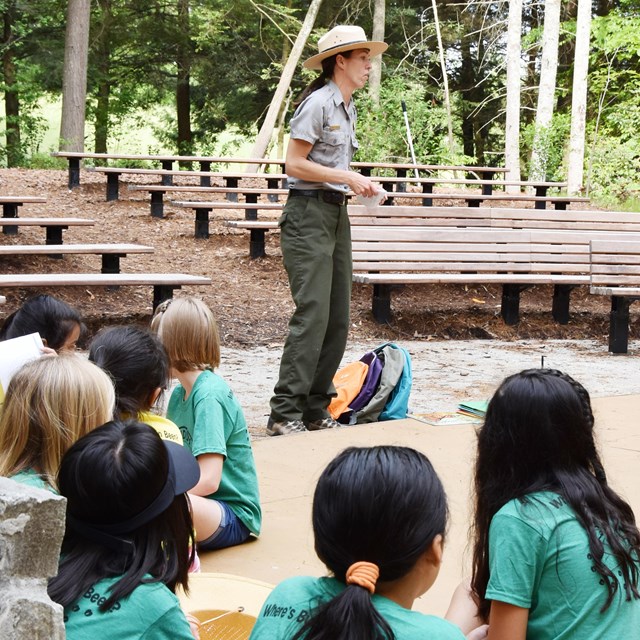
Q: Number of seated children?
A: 7